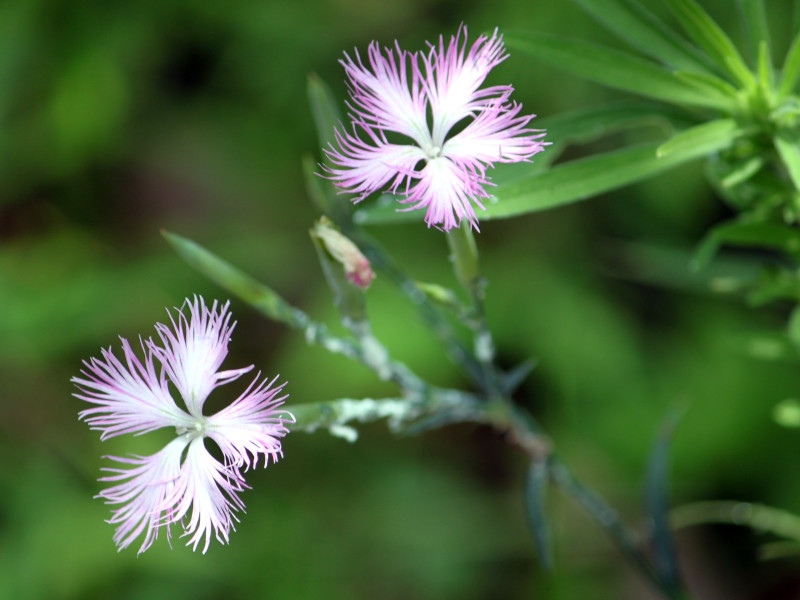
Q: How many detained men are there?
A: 0